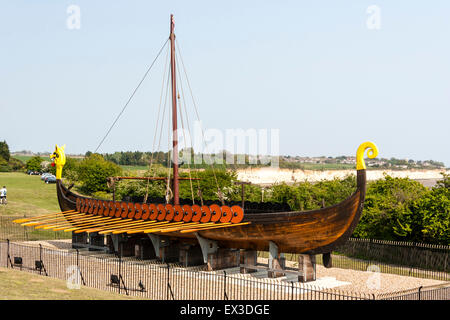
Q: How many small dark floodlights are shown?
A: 4